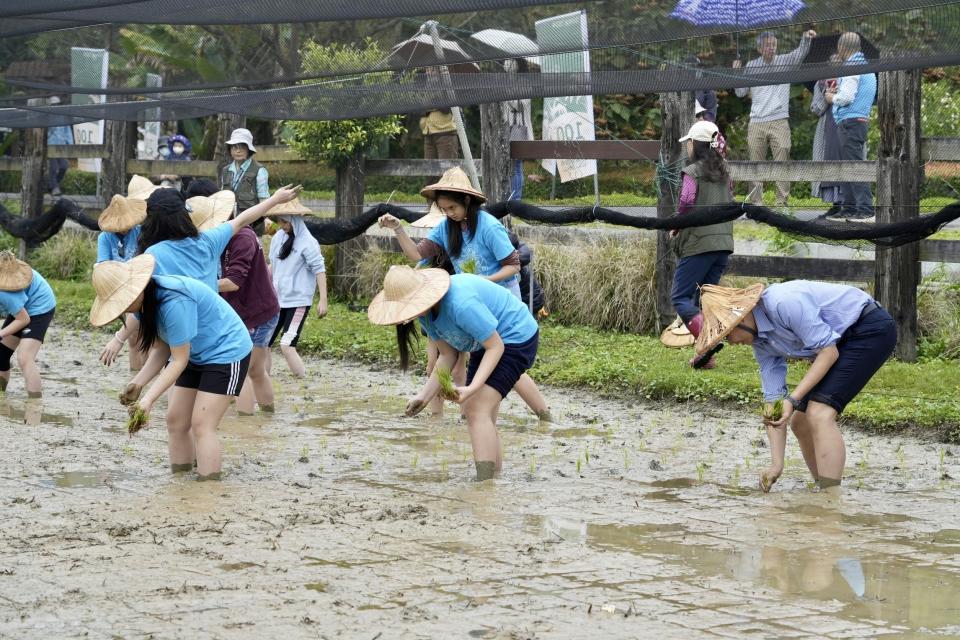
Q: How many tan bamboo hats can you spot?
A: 11